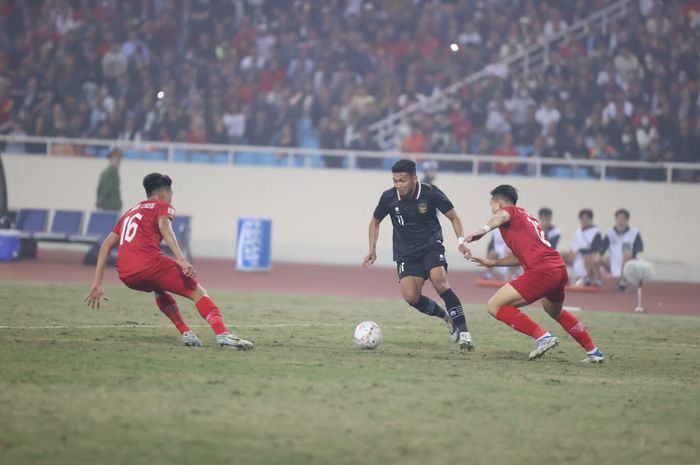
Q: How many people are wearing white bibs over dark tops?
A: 4